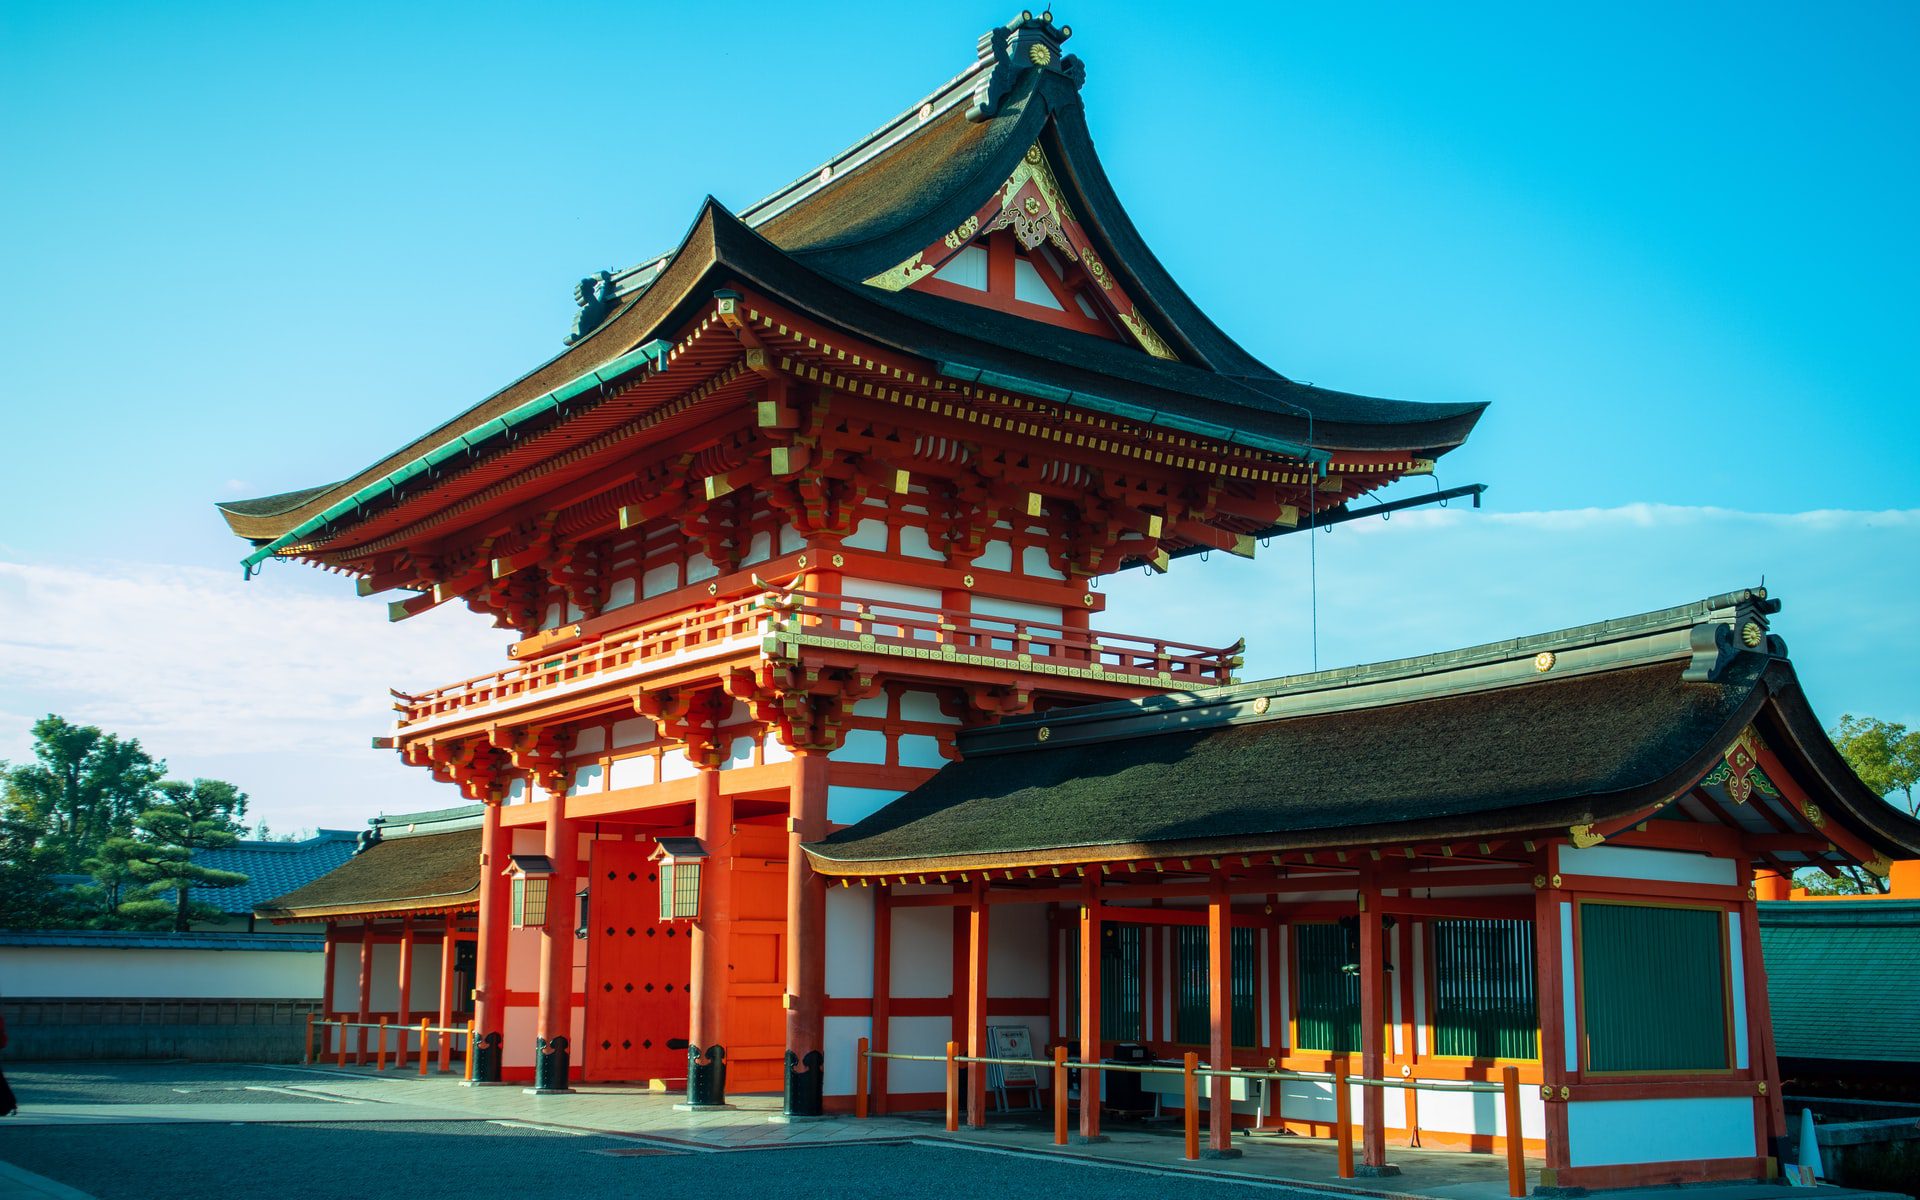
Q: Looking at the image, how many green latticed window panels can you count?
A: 5